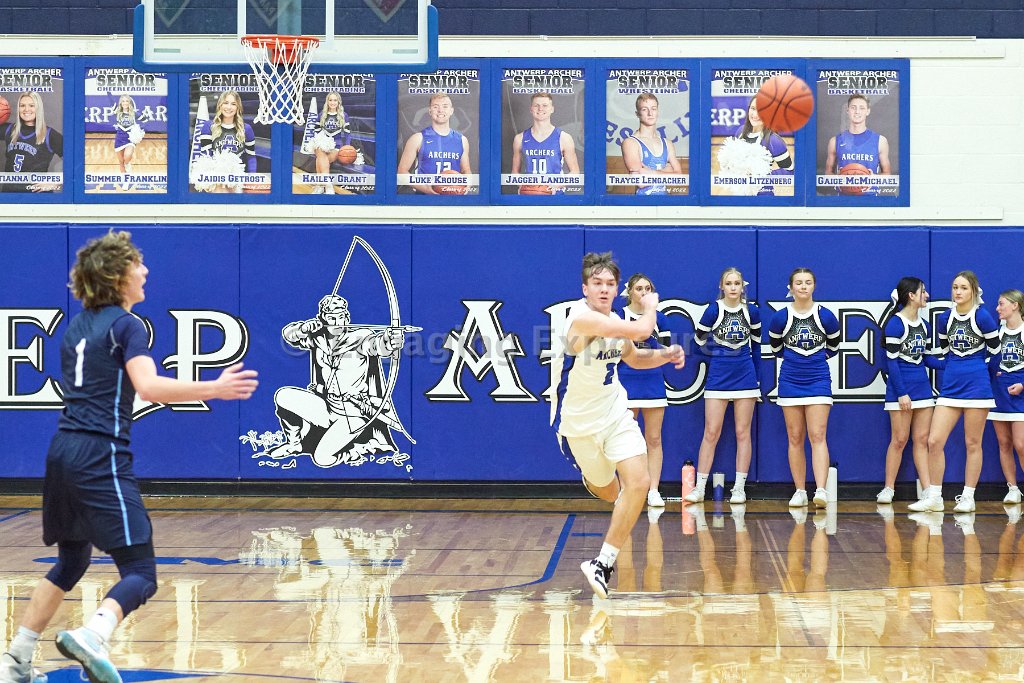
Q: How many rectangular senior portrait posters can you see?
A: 9